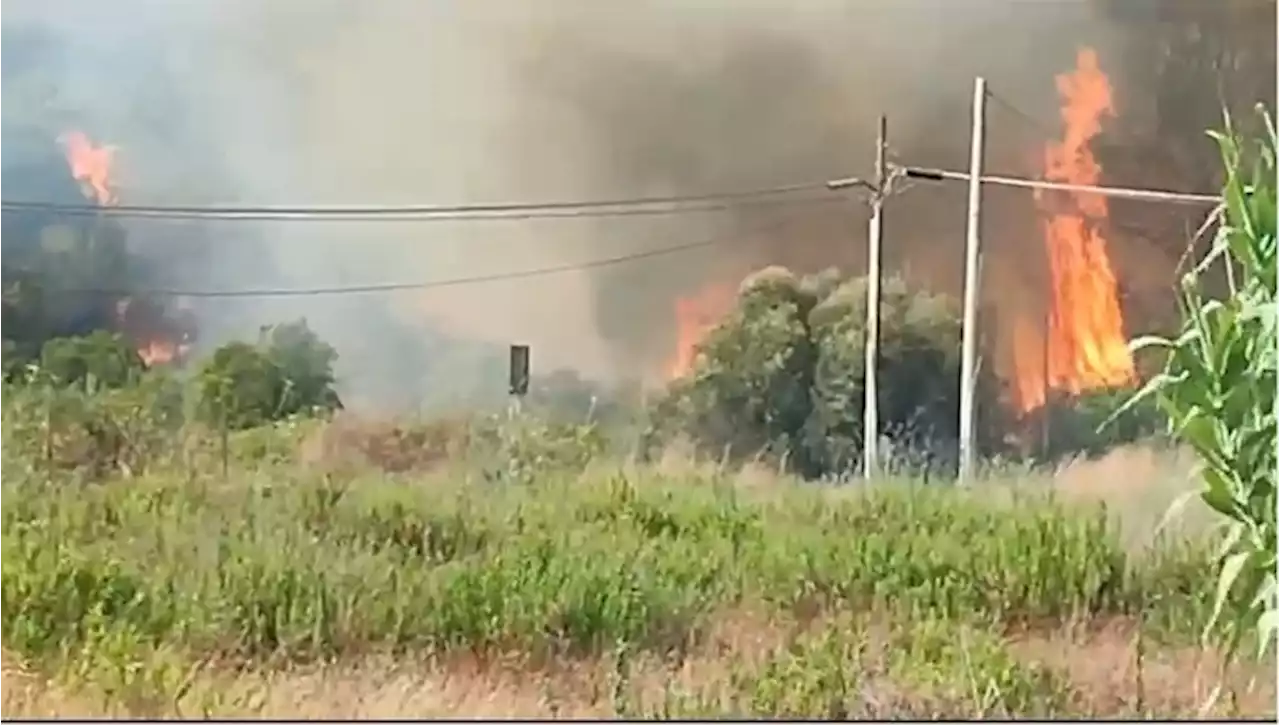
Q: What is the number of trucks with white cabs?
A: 0